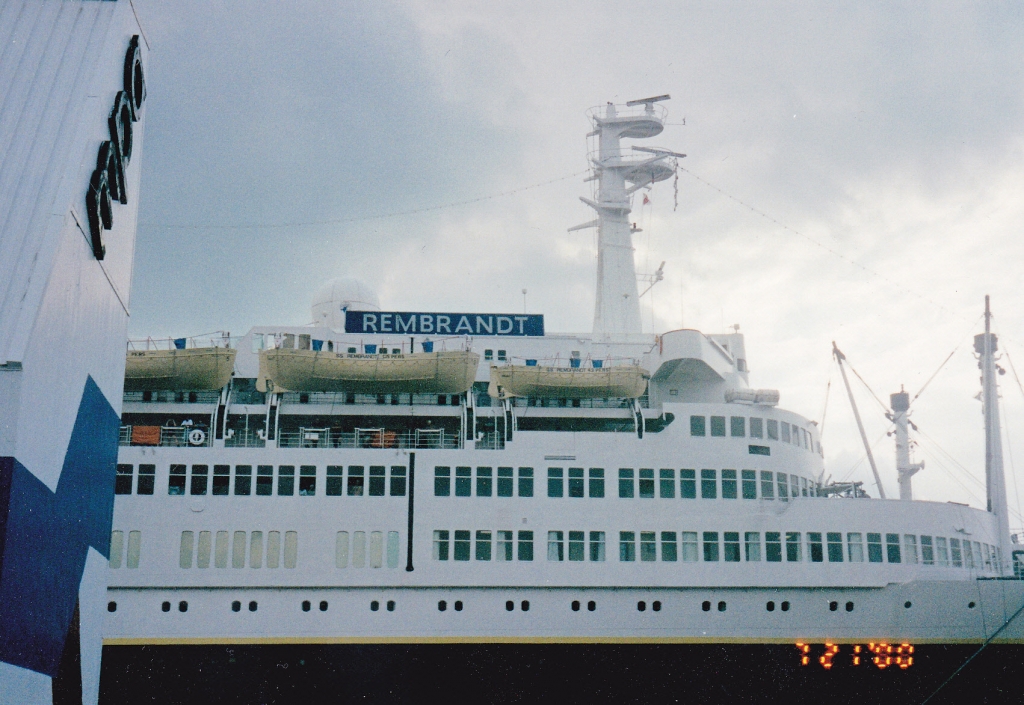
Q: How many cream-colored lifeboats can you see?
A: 3